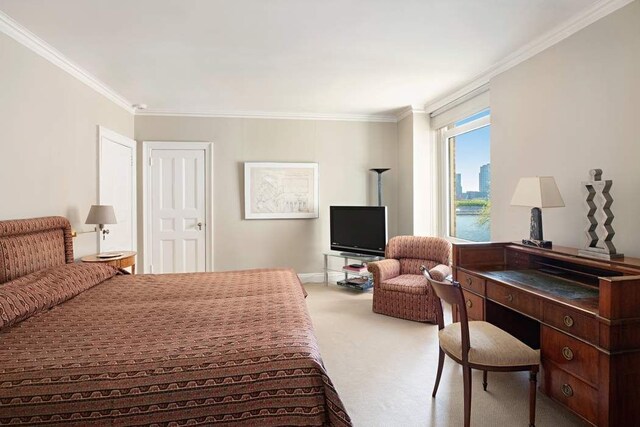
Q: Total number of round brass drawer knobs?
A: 6